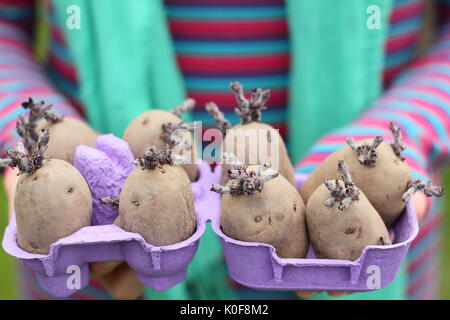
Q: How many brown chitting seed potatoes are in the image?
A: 8